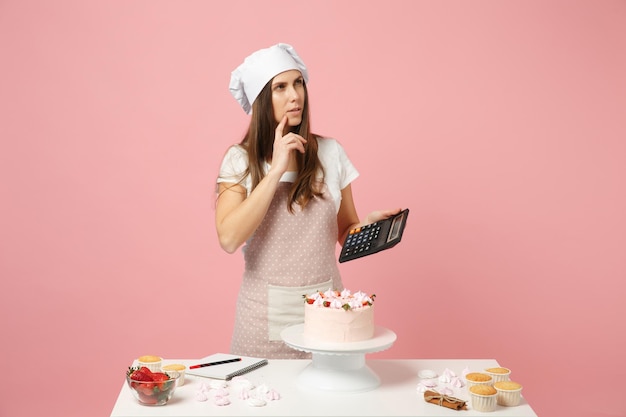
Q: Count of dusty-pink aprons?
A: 1